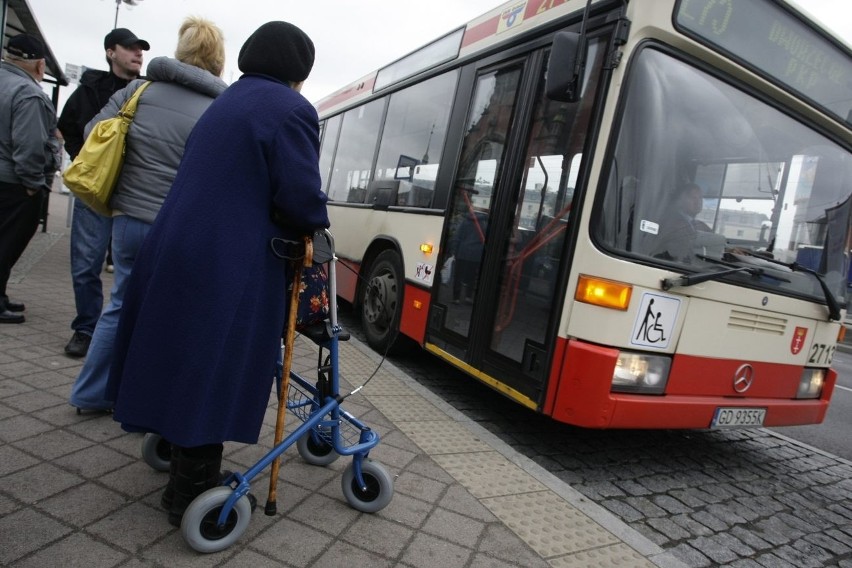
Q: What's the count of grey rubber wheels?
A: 4